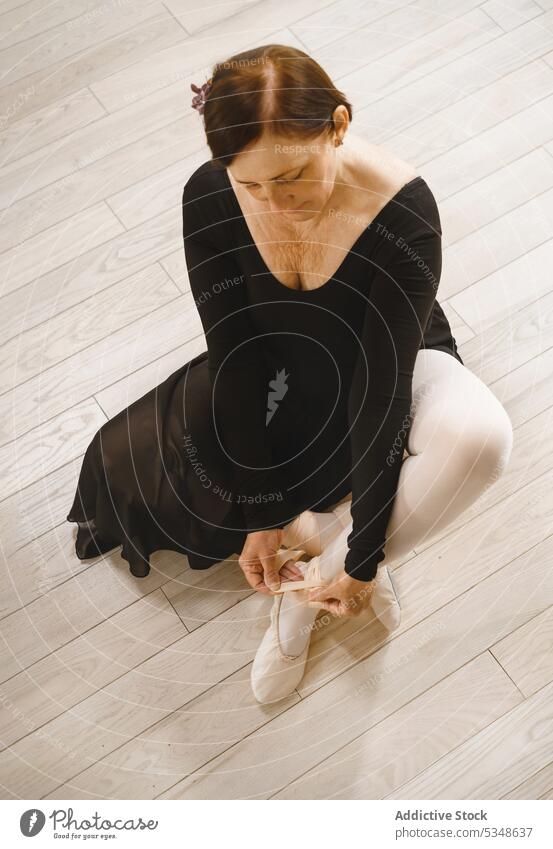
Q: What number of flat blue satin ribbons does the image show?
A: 0